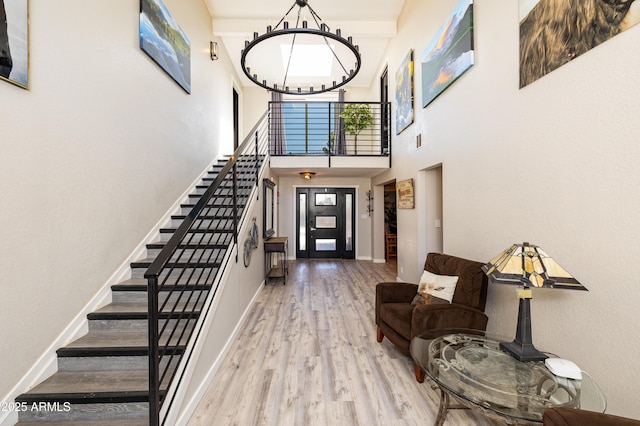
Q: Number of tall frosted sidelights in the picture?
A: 2